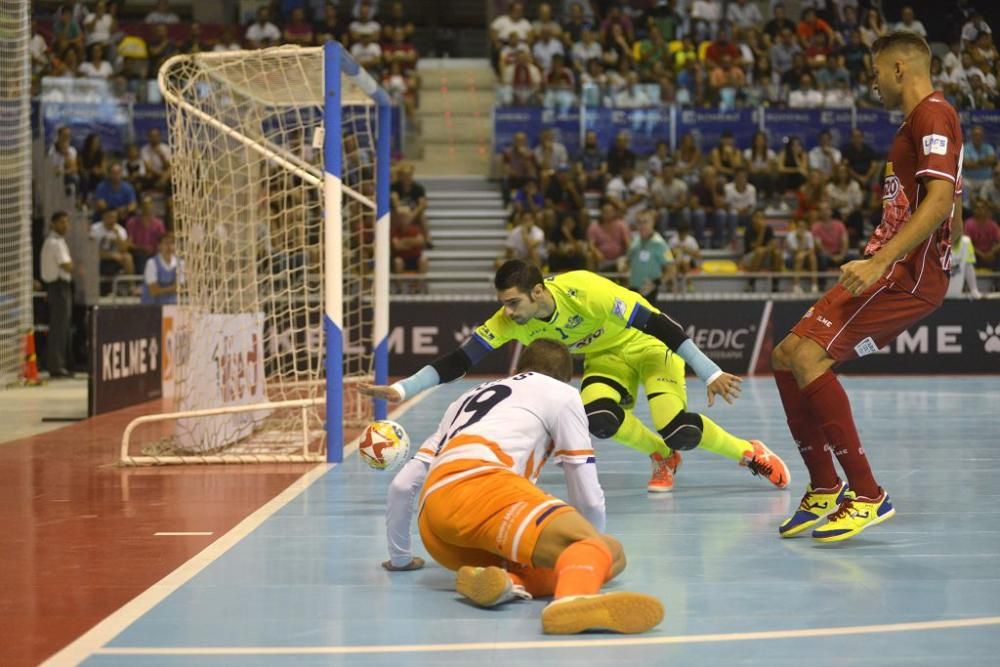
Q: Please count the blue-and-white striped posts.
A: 2